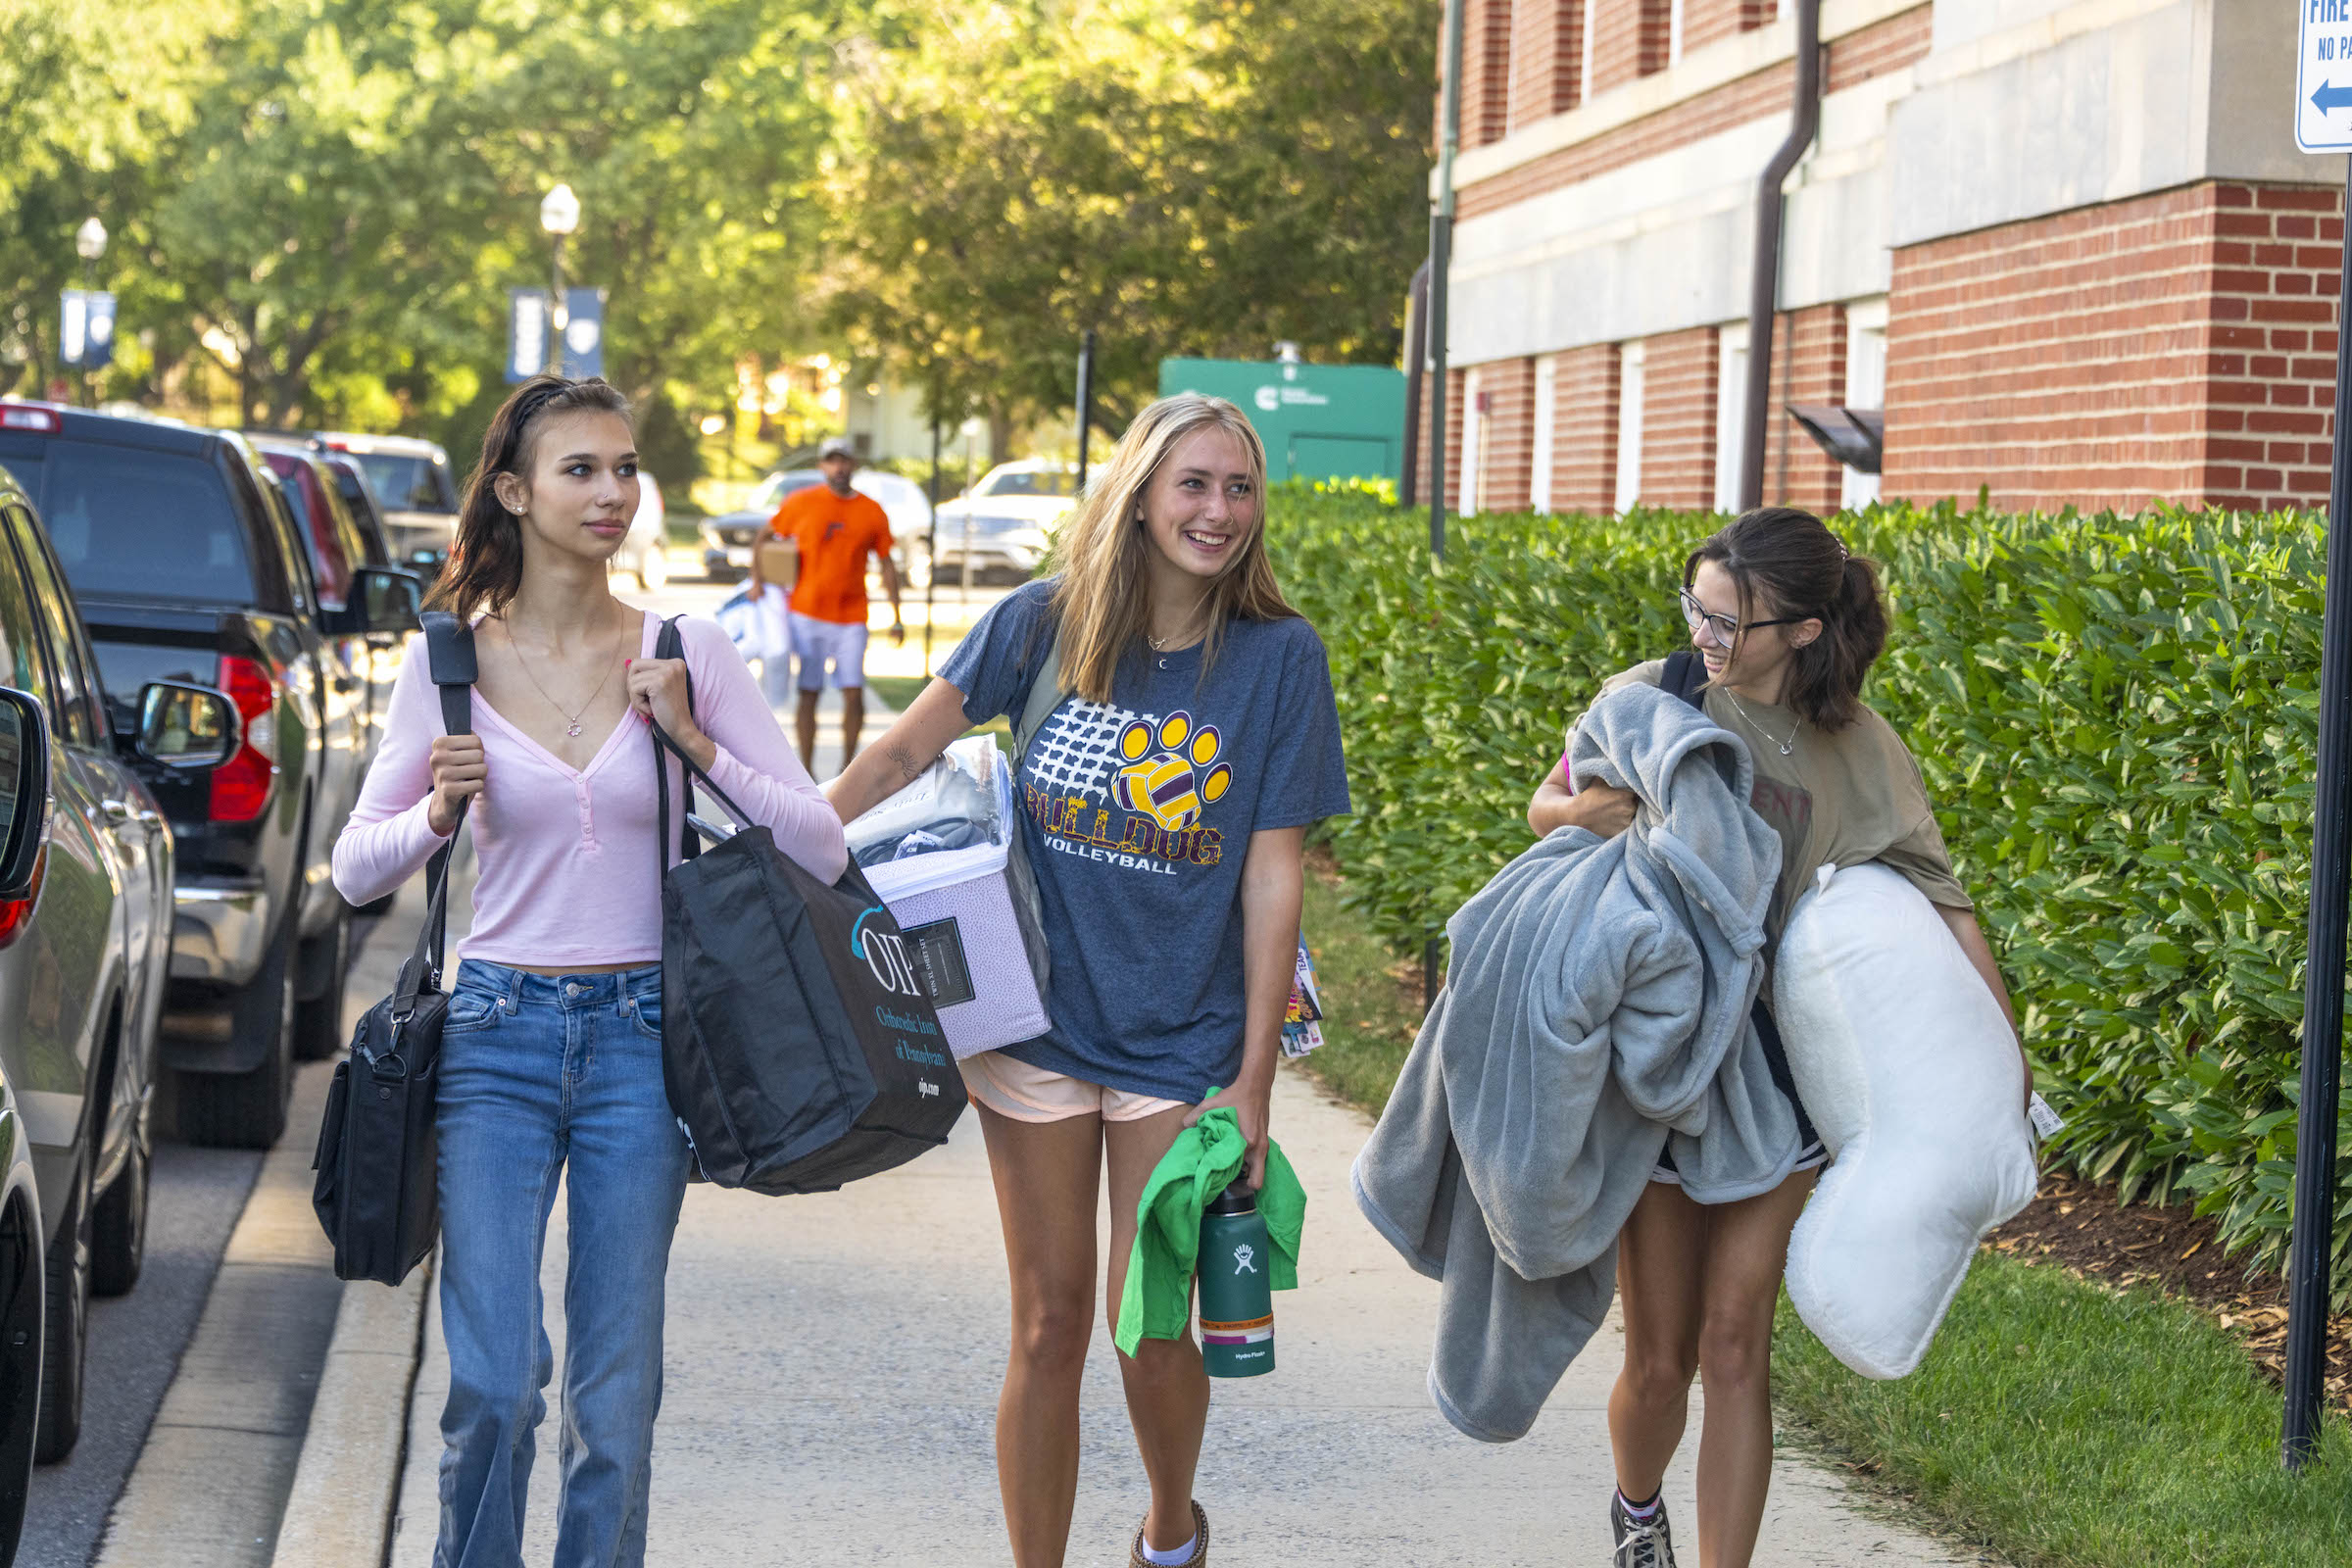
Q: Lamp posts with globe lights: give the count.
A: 2